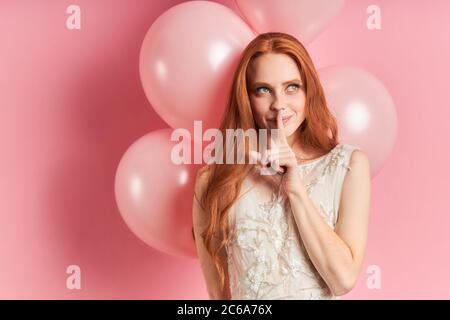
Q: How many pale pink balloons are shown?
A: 4